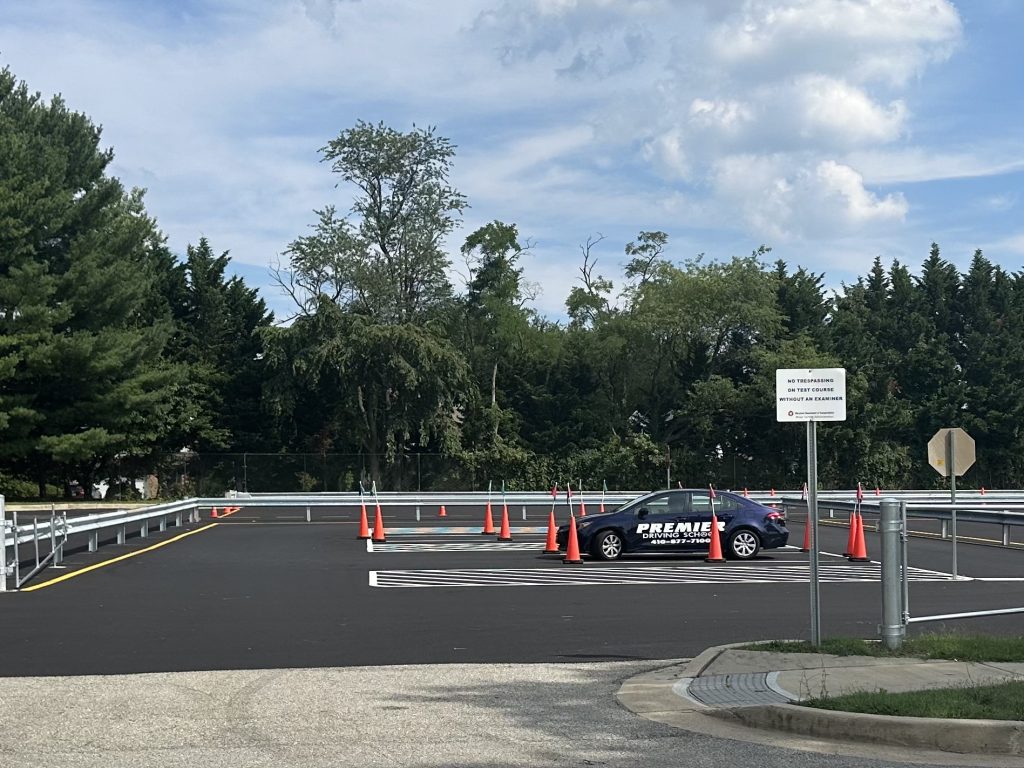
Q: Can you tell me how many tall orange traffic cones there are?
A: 12